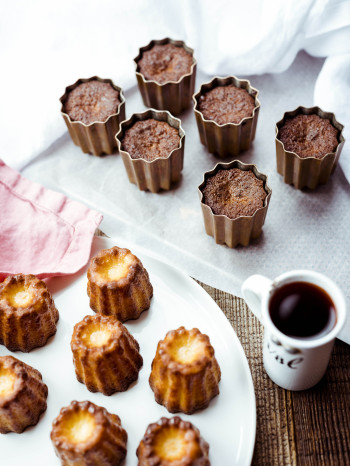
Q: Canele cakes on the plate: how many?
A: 7